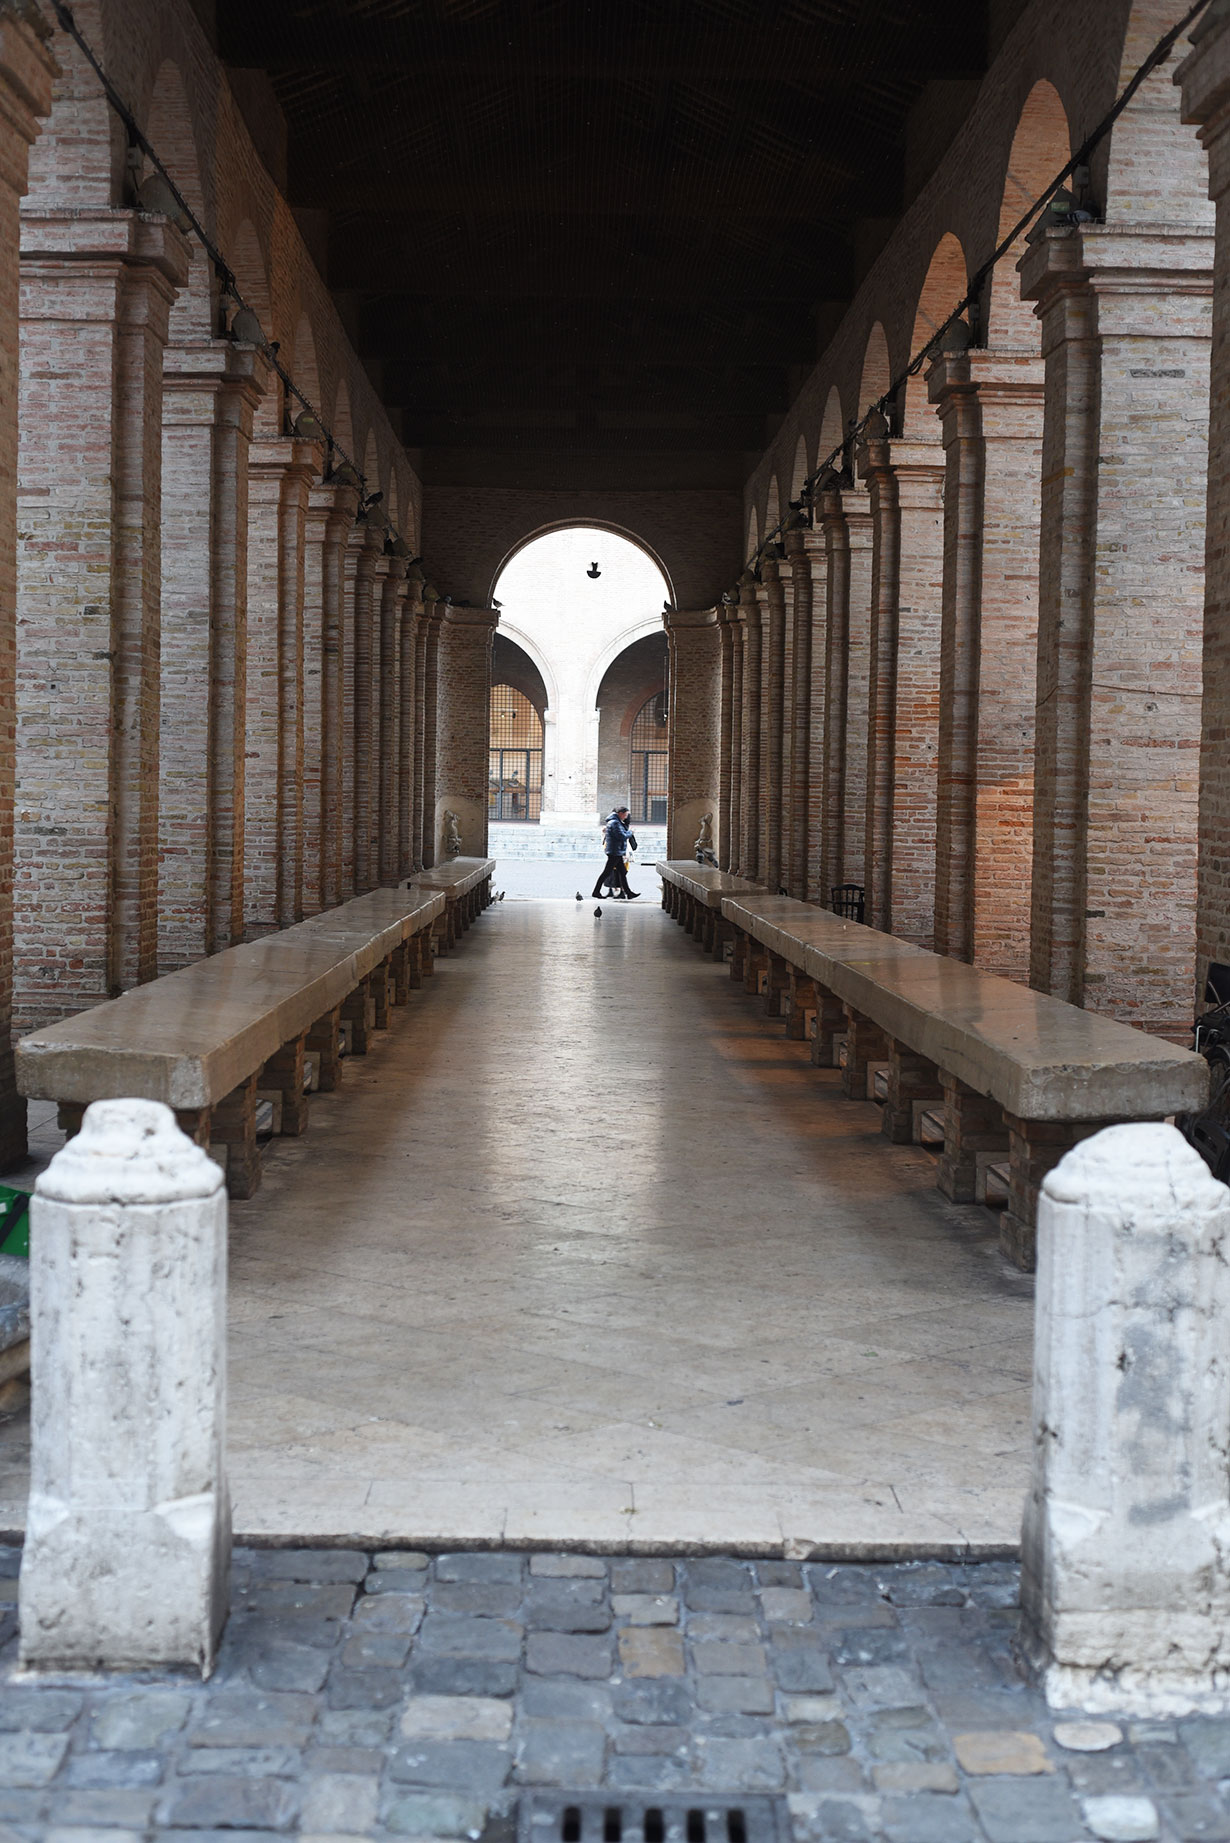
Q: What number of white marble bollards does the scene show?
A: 2